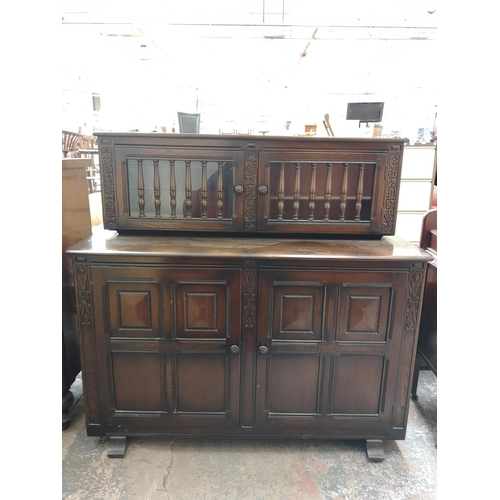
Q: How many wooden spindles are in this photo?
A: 12